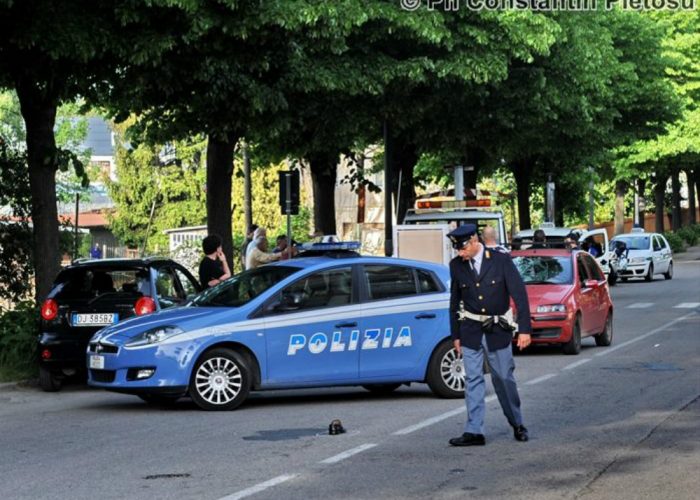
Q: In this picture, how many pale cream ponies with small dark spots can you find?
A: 0